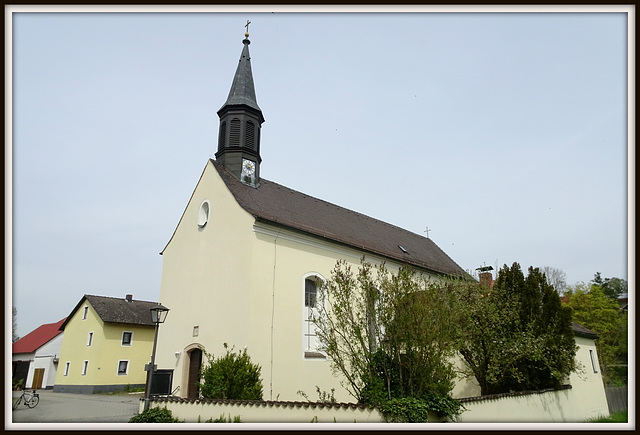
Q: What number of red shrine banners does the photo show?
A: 0